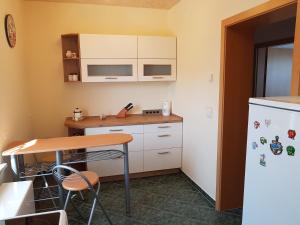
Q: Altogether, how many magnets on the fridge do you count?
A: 8